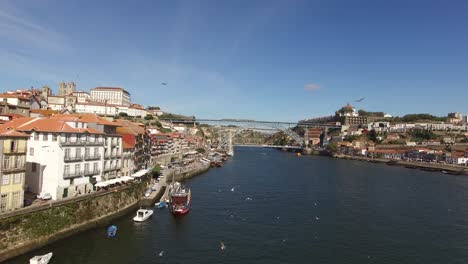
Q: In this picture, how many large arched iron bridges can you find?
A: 1